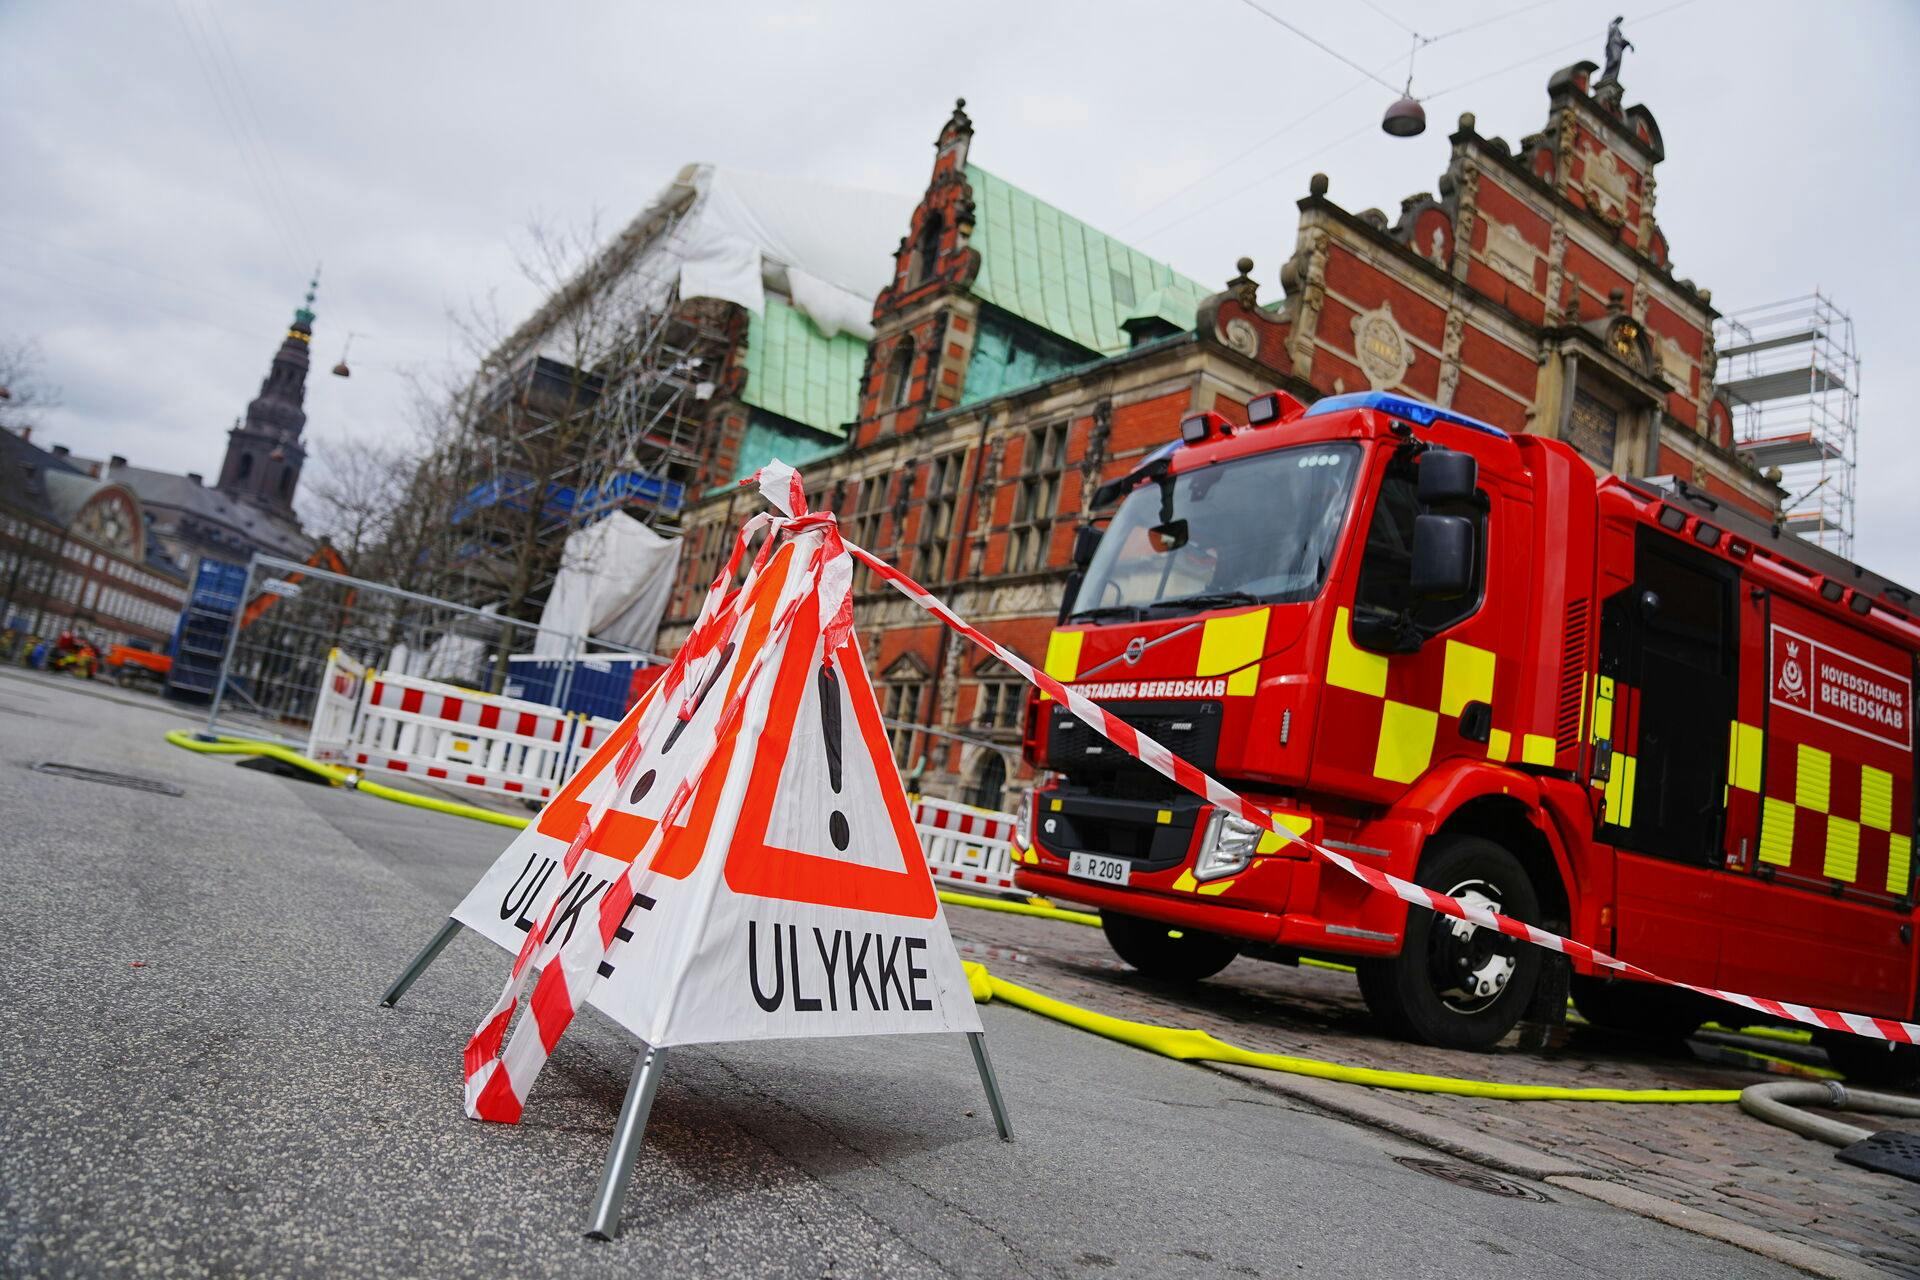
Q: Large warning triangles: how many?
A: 2